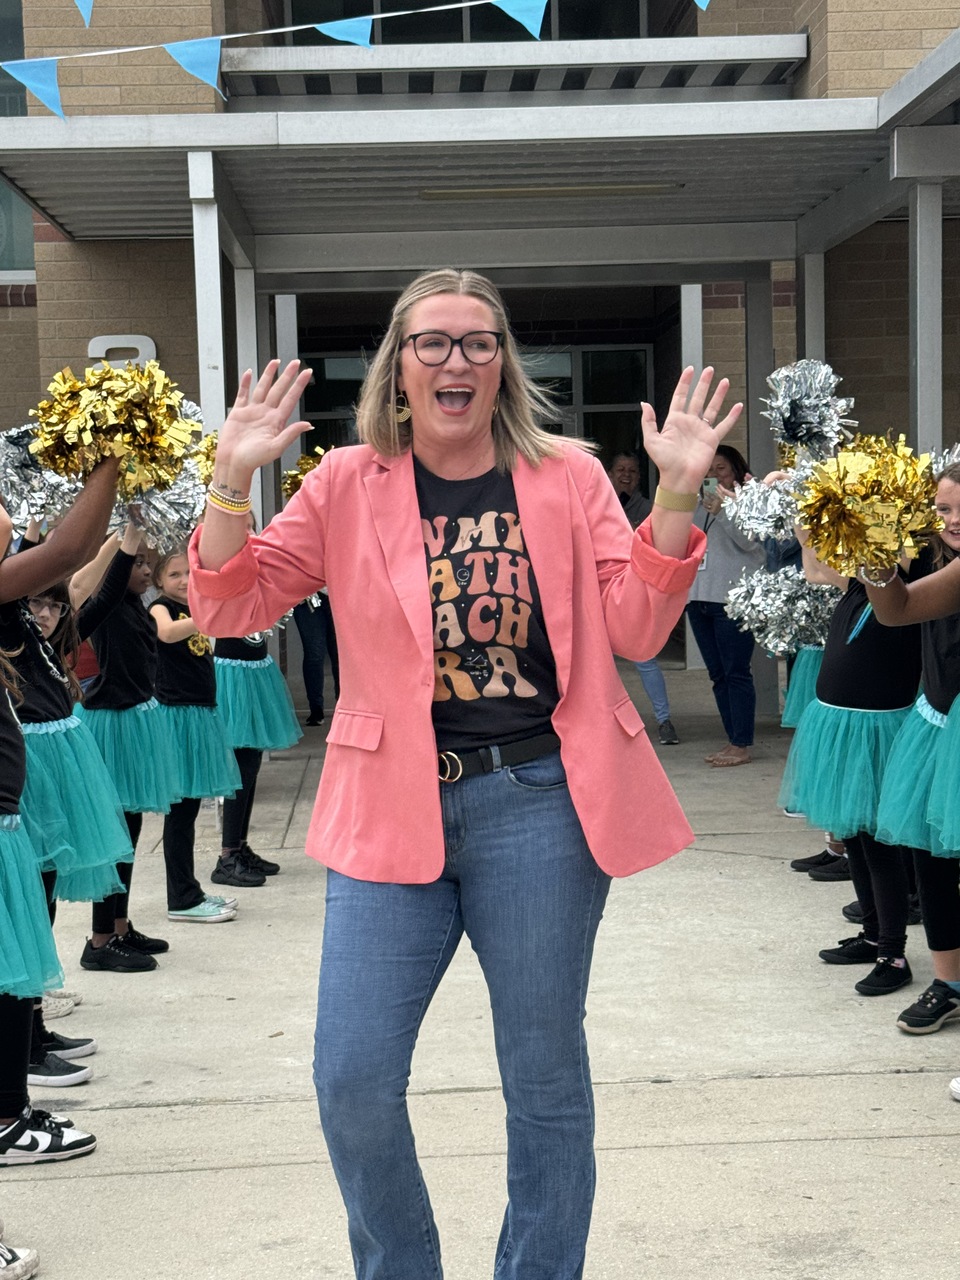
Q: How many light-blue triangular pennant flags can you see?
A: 6